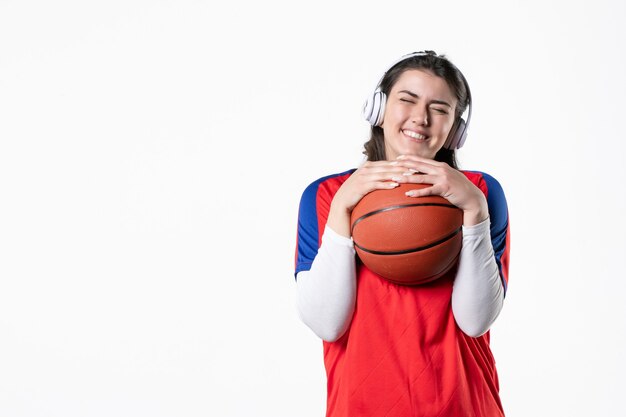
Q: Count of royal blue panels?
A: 2